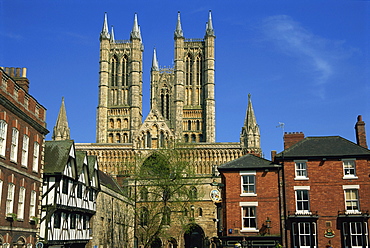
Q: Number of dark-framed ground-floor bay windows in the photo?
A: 2